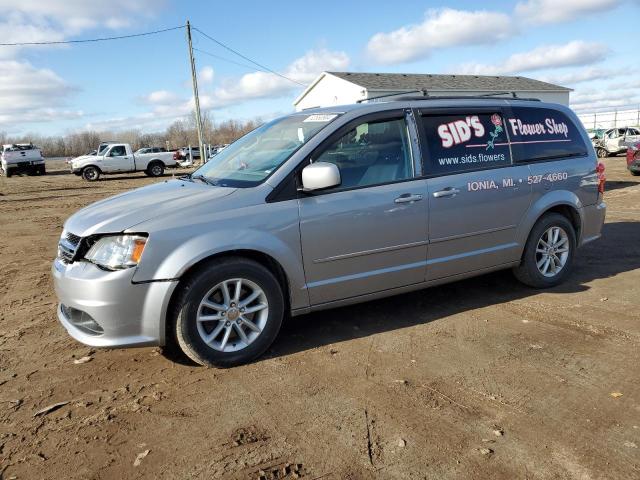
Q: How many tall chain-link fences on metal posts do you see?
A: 1